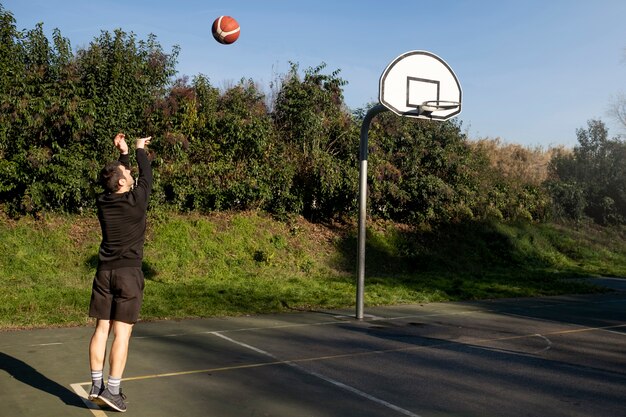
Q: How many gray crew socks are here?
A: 2